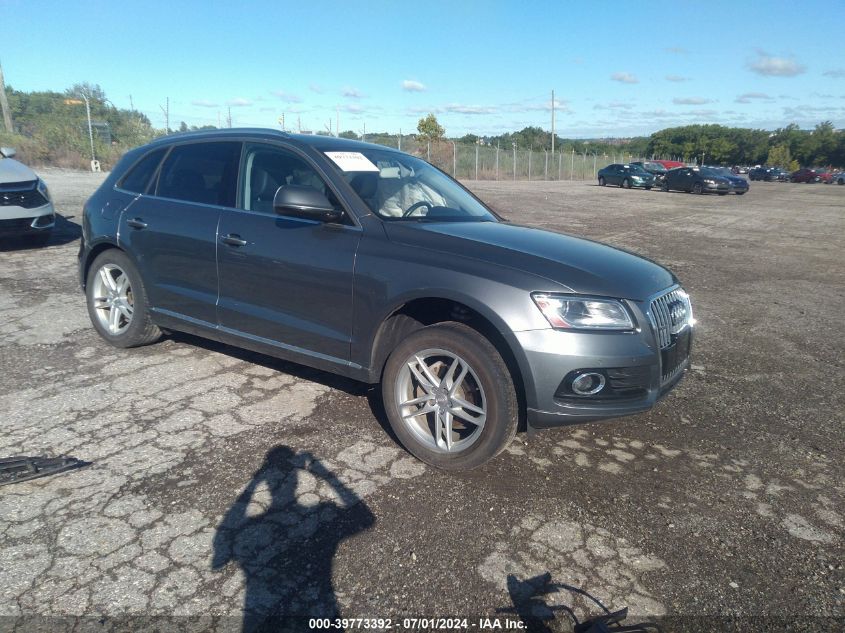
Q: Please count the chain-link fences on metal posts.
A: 1